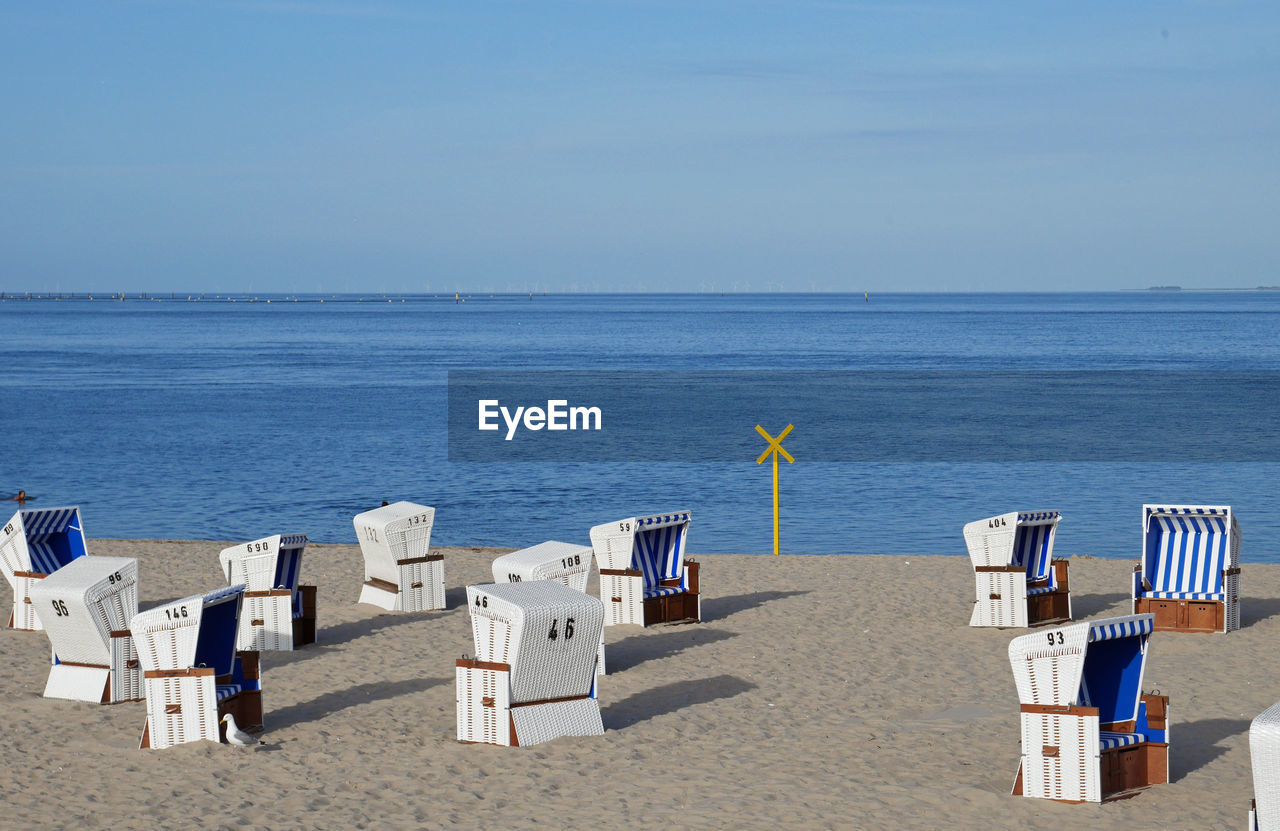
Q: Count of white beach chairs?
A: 12